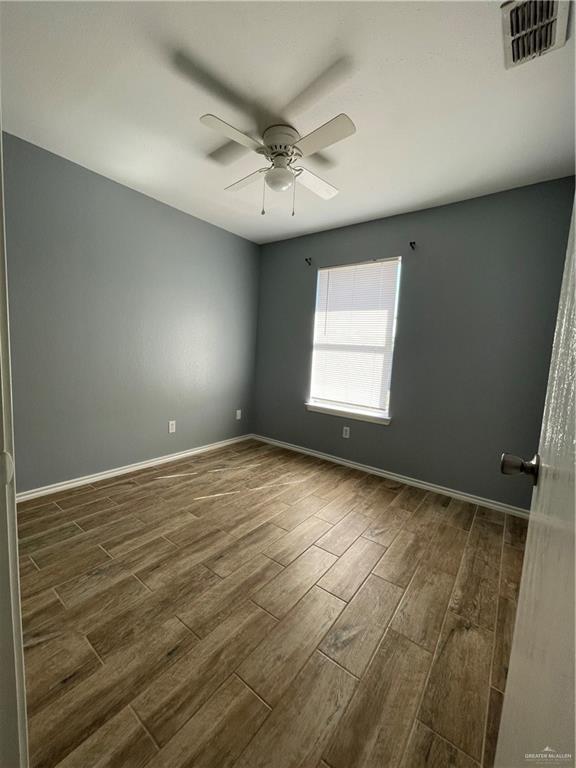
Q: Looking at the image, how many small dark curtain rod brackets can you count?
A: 2